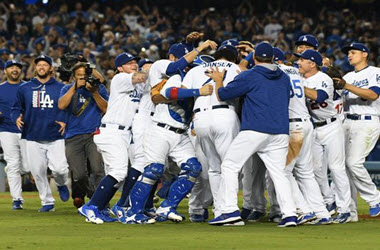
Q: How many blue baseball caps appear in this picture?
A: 12